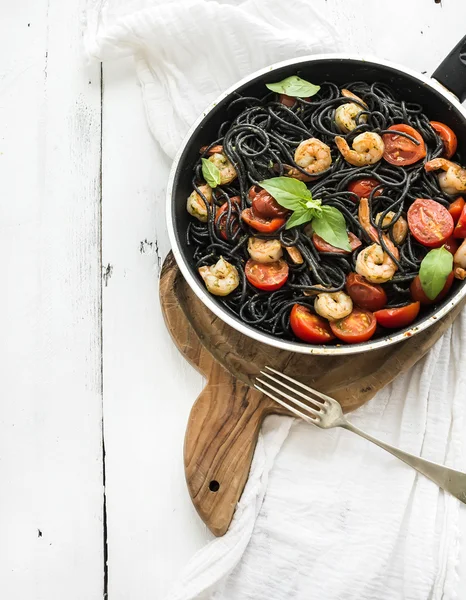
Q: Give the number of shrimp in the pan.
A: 12